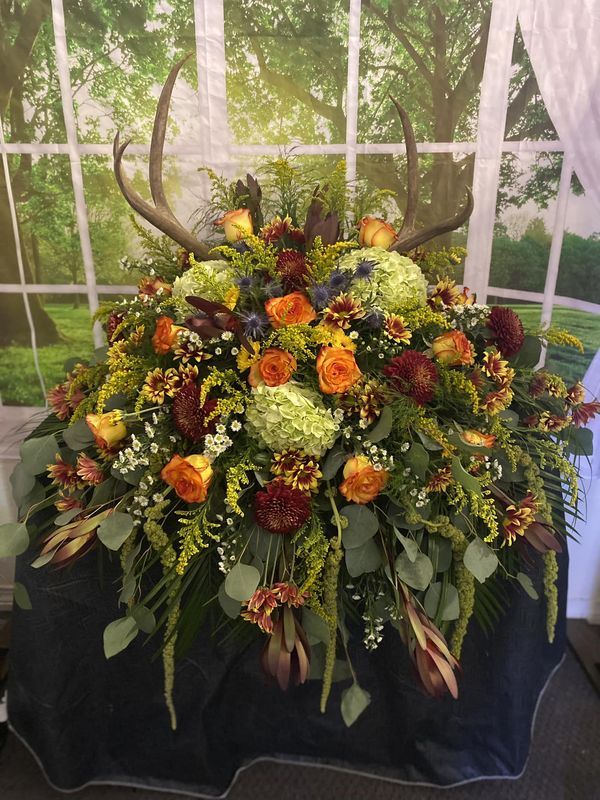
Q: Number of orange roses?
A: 11